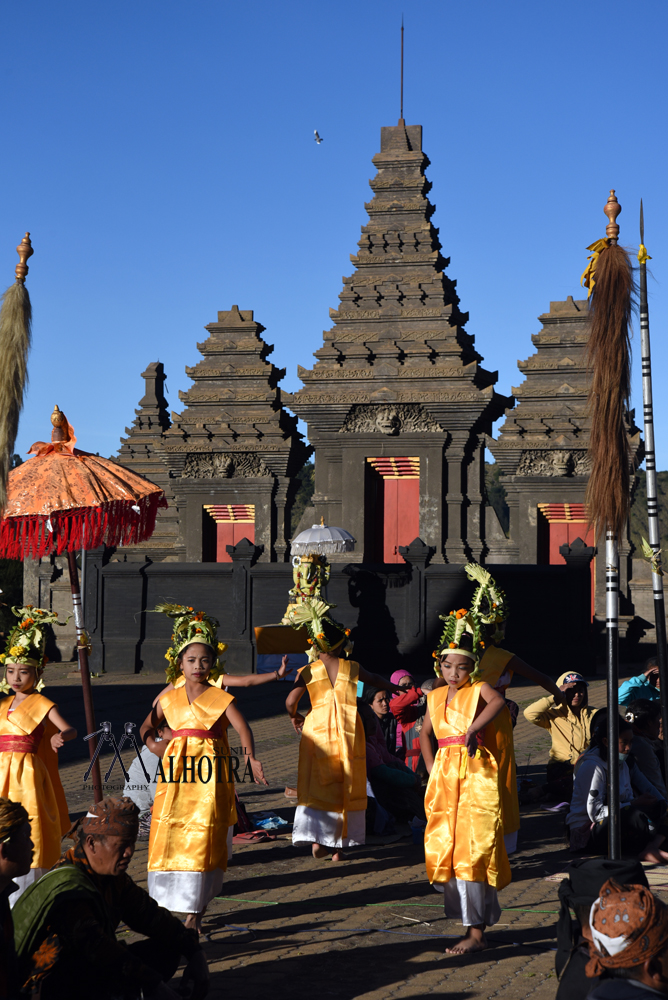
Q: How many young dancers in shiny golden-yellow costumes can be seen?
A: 6